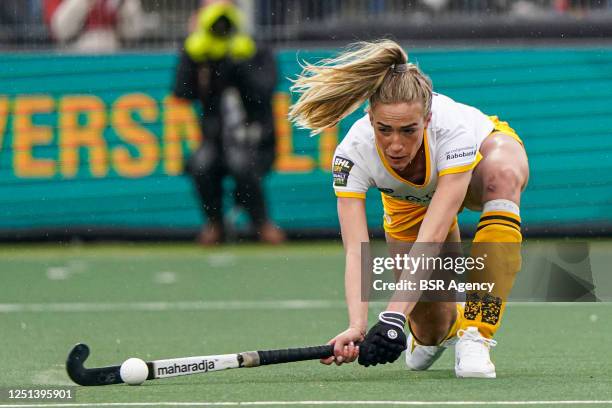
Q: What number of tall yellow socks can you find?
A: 2